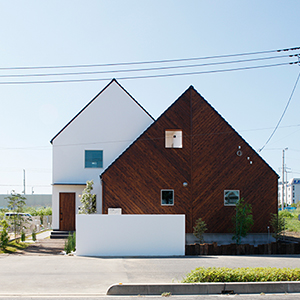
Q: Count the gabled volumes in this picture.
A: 2